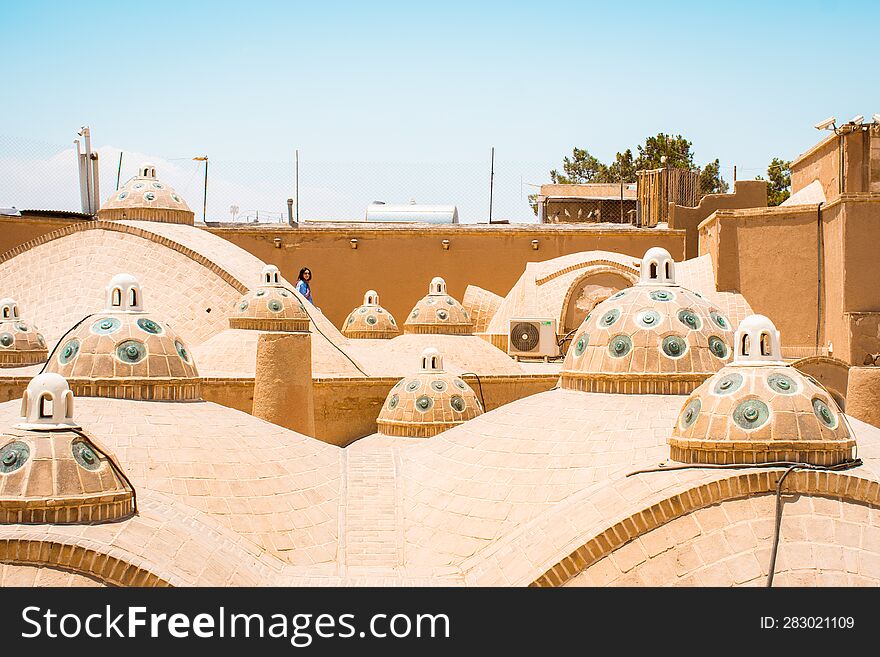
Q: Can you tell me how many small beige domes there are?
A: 10